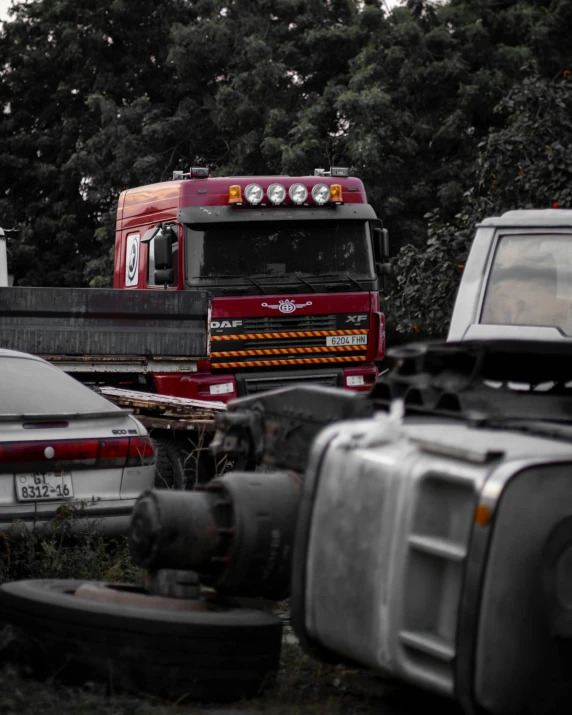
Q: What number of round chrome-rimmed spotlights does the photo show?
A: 4